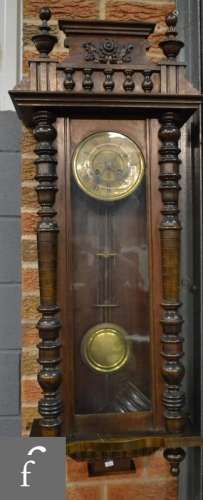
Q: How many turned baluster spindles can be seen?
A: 5